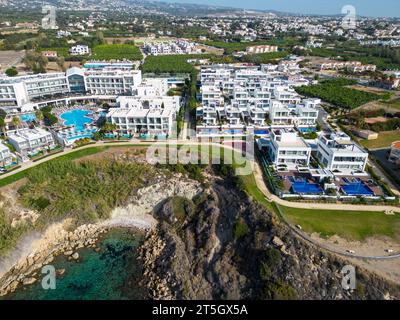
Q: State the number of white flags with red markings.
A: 0